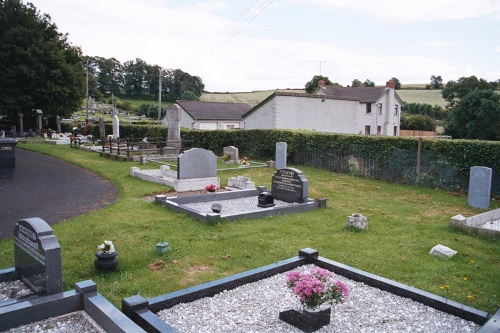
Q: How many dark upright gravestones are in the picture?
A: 2